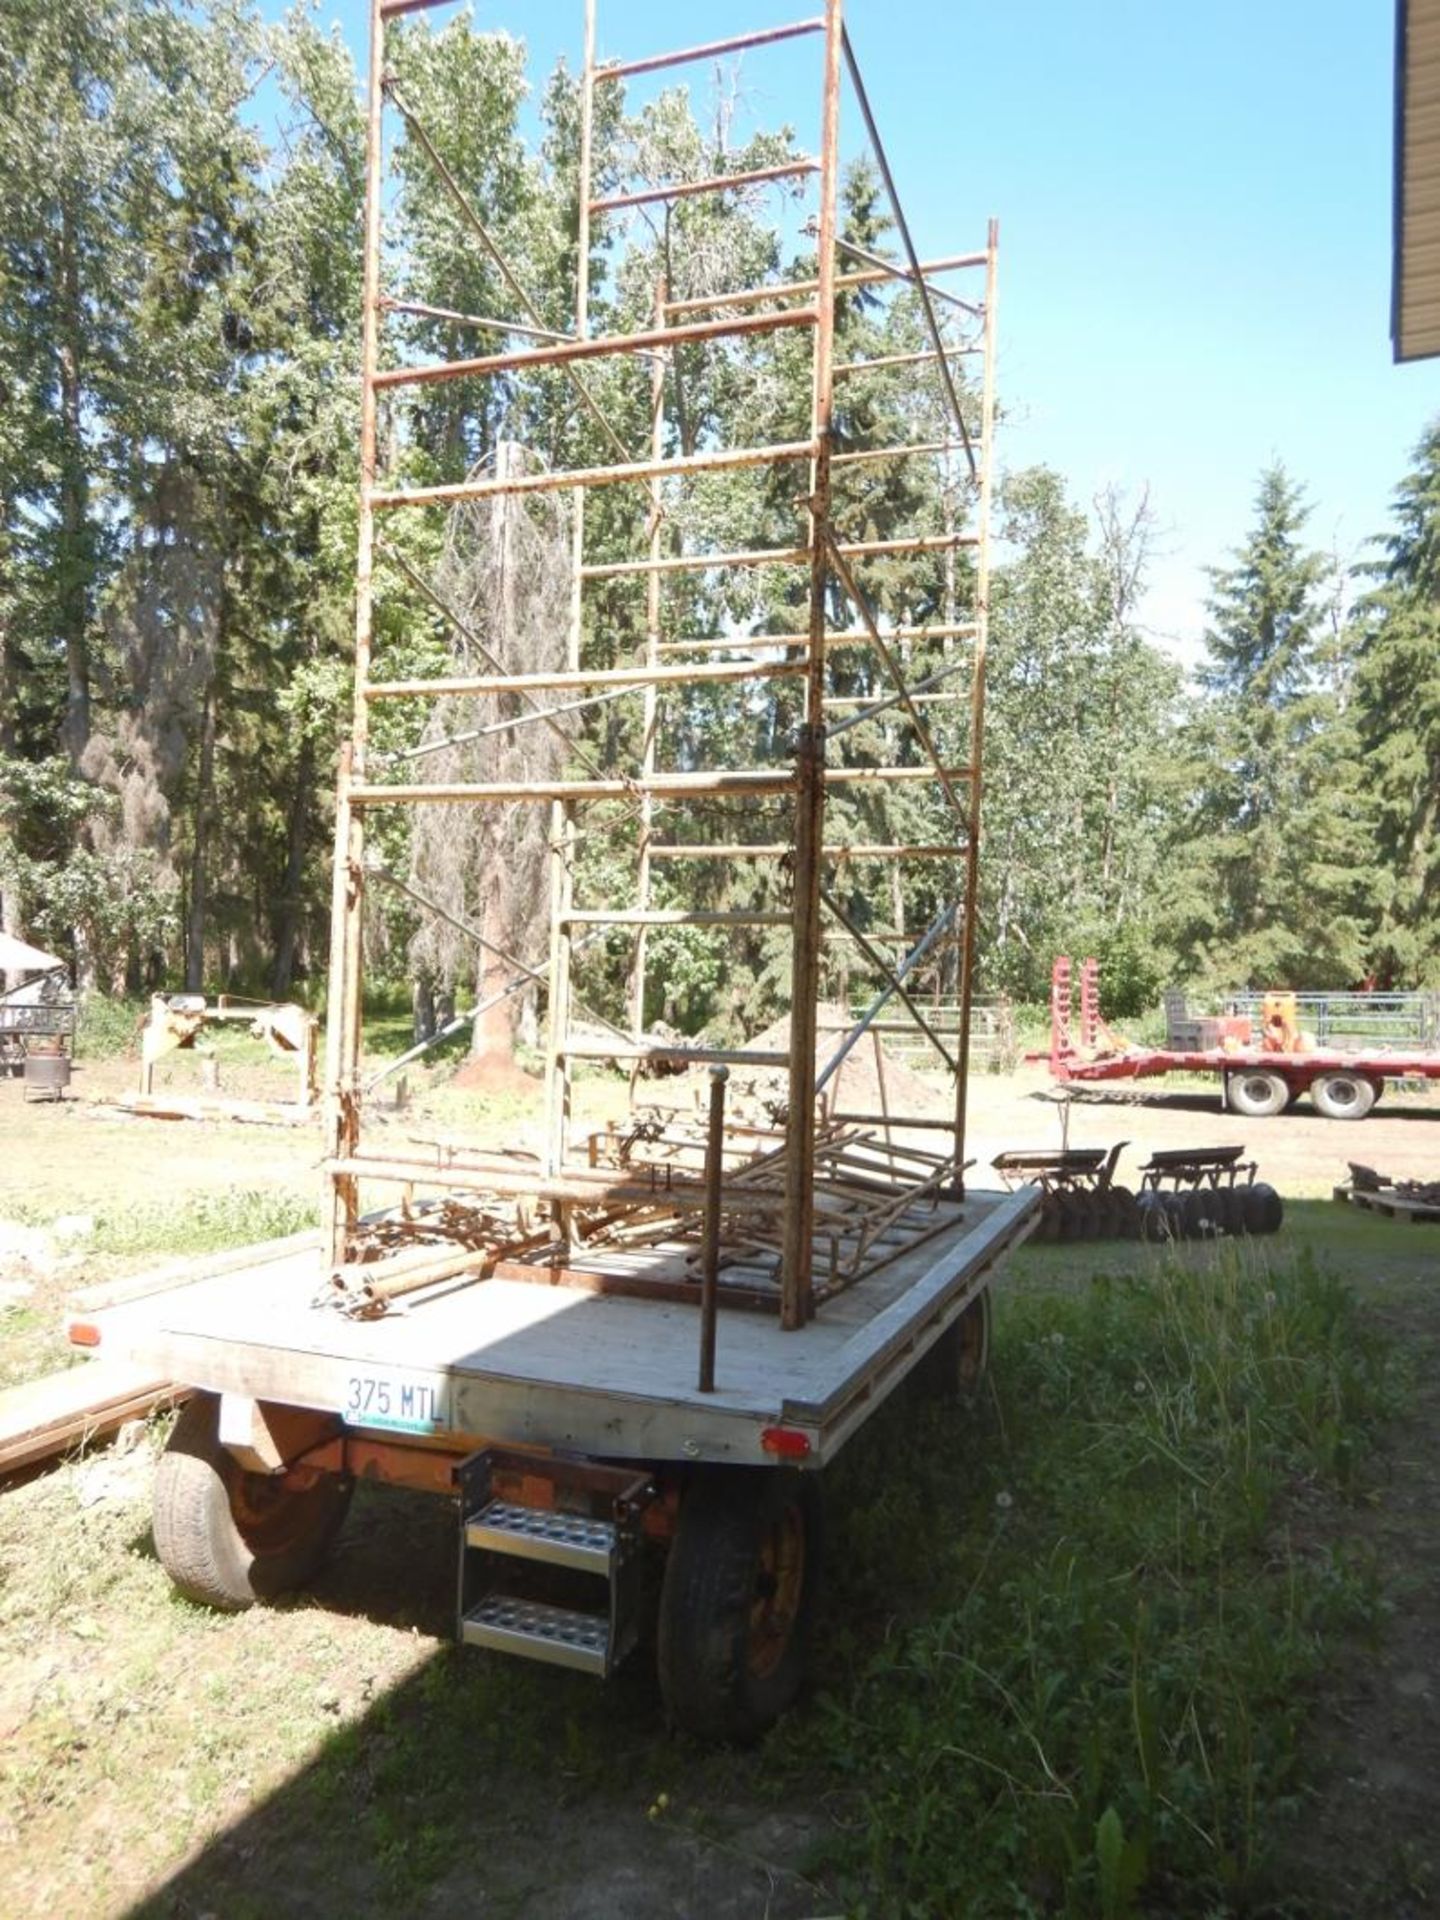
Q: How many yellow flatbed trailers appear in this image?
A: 0